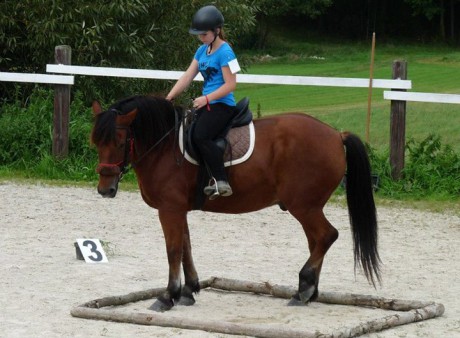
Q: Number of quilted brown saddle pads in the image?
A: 1